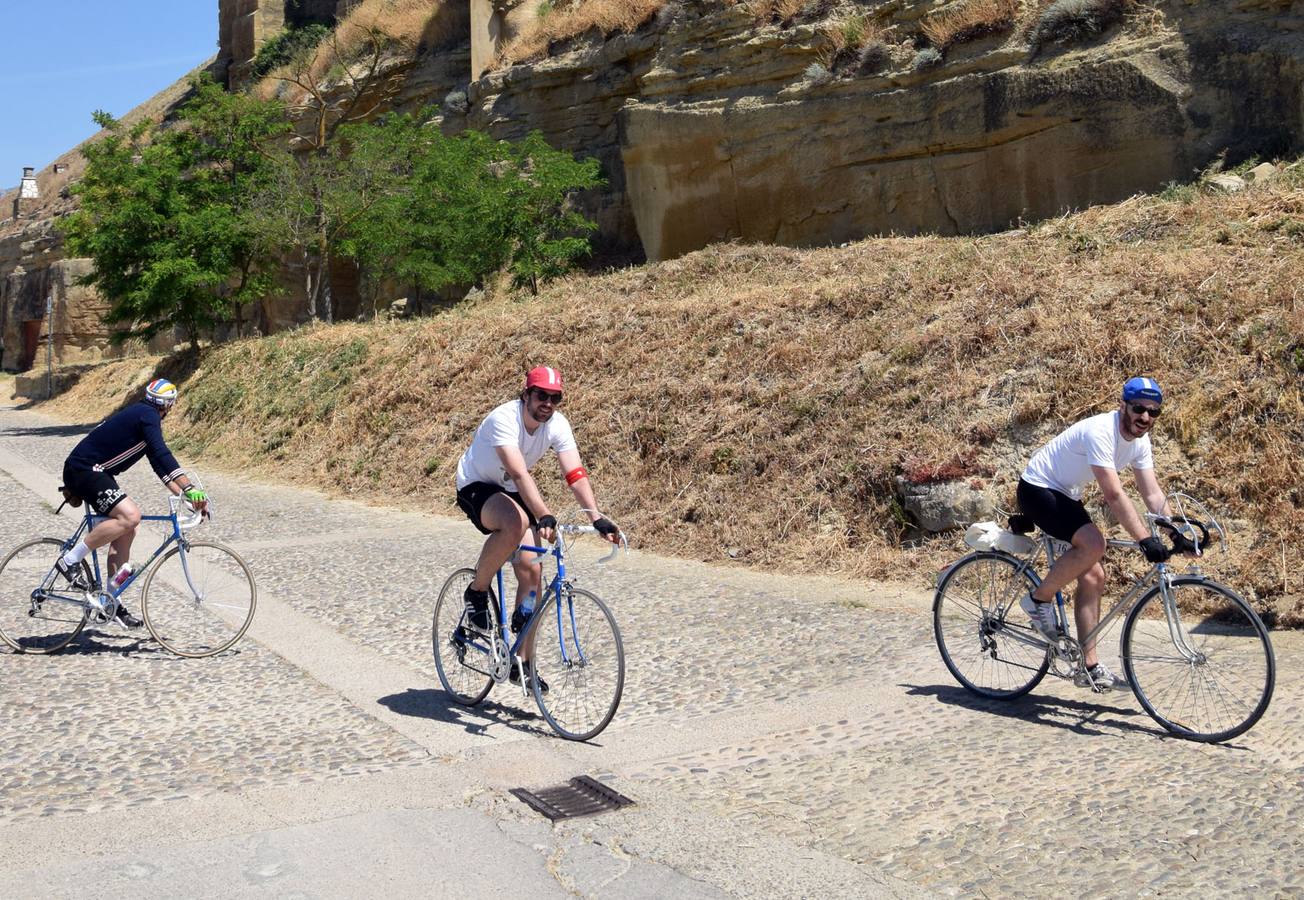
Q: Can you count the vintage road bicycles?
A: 3